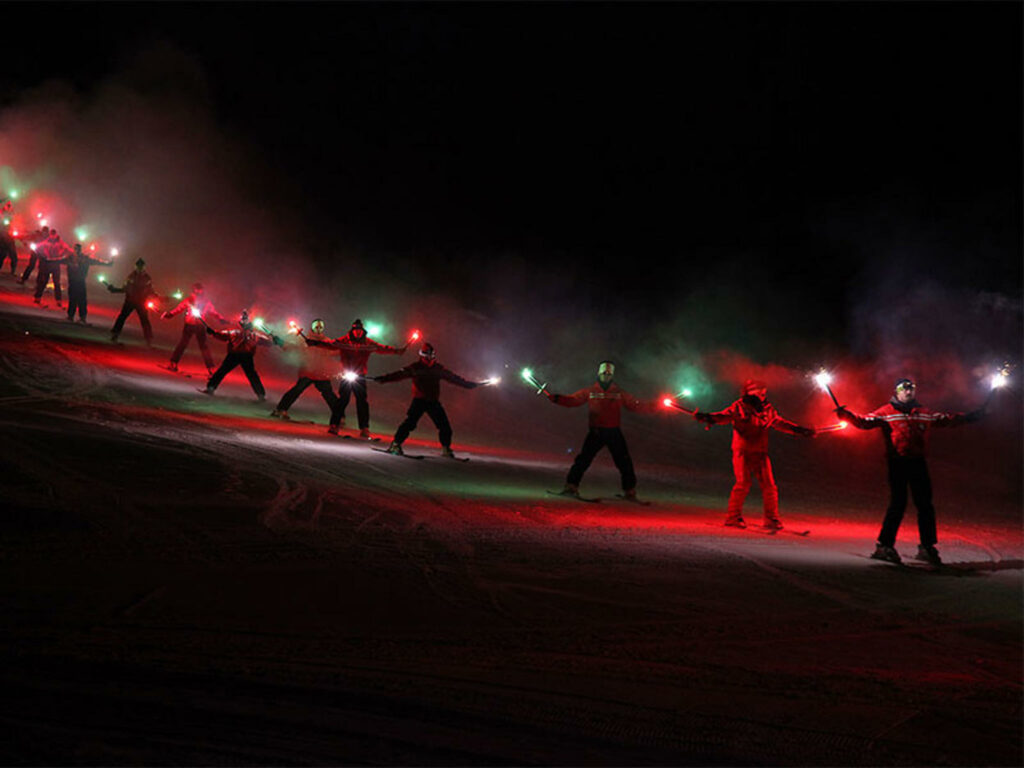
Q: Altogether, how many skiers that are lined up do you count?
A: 13